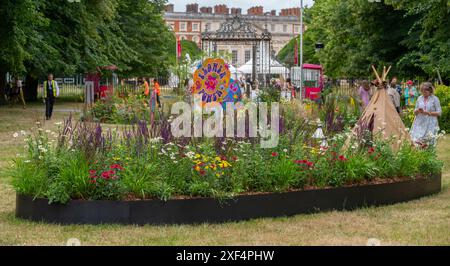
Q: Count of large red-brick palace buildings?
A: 1